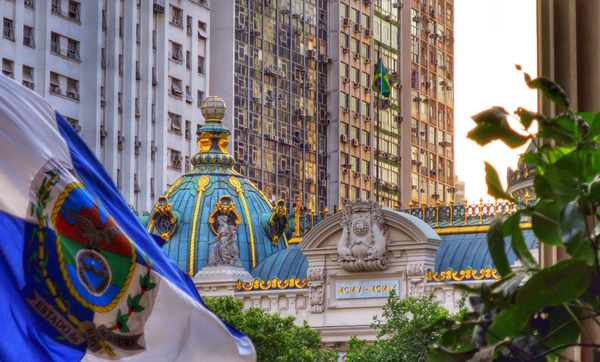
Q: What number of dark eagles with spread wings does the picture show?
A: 1